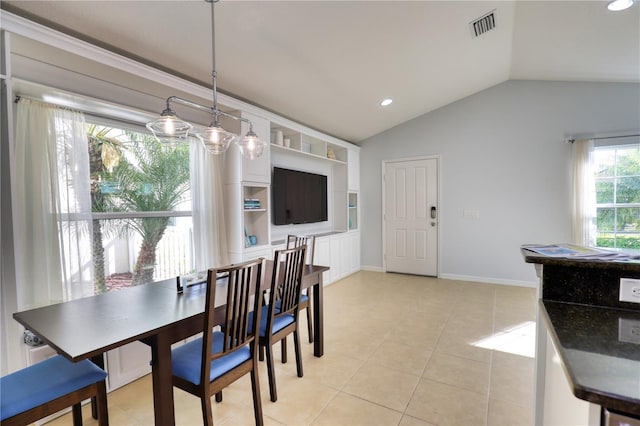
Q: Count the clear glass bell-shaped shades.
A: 3